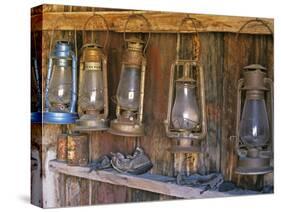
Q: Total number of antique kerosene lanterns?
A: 5